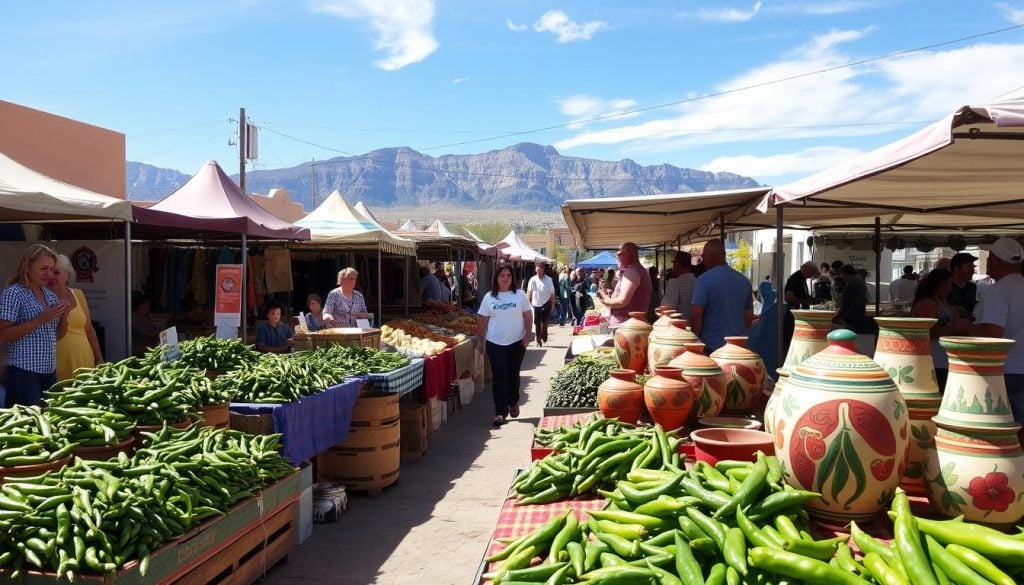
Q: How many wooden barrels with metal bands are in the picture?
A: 1